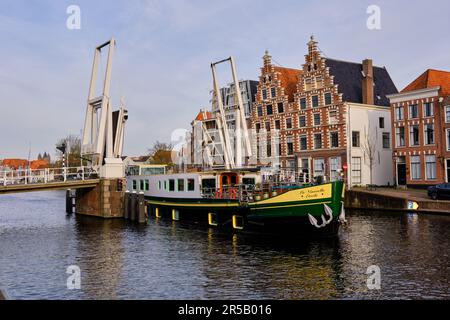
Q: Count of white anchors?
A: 2